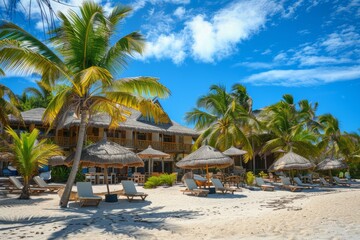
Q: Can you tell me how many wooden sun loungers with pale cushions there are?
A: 11